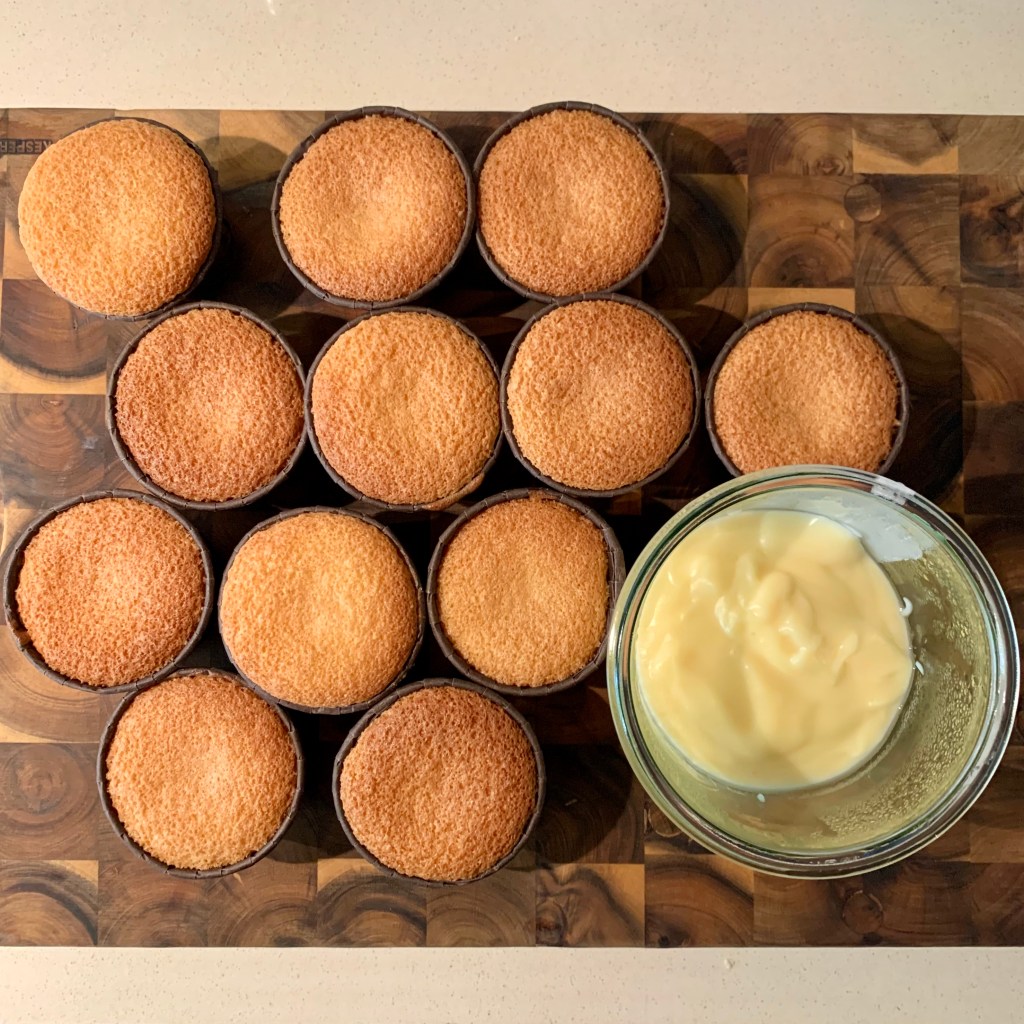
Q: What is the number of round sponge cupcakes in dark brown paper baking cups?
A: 12